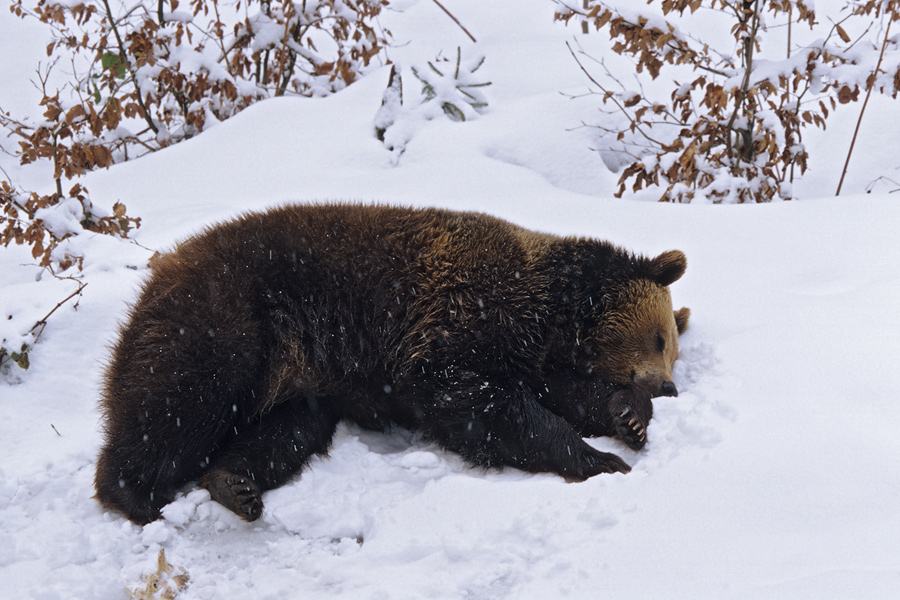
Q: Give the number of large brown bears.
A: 1